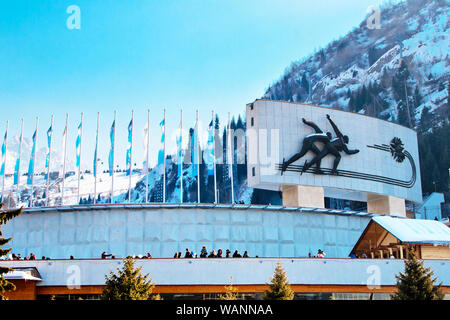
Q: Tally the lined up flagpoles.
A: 15